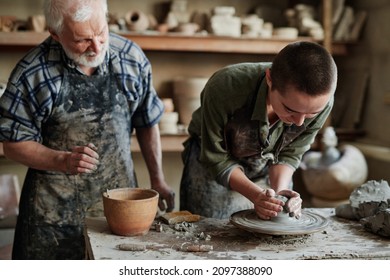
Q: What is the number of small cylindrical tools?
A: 2